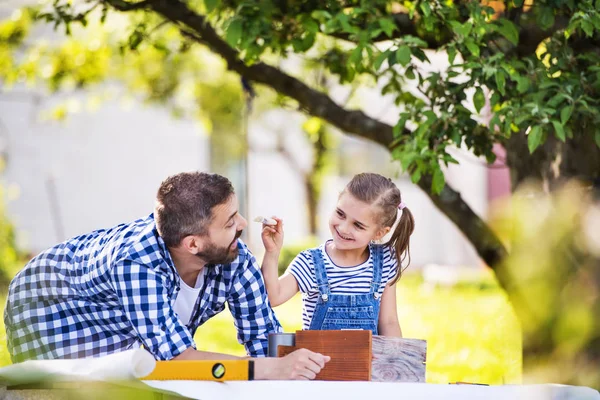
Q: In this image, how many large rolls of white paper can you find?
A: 1